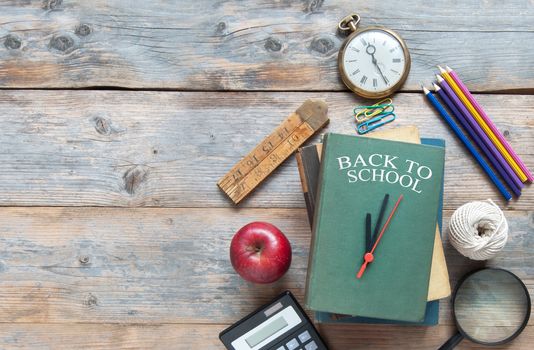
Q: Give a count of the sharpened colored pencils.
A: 5